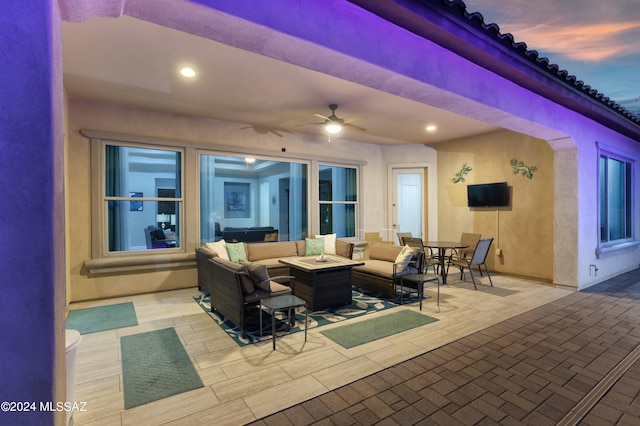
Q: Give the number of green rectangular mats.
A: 3